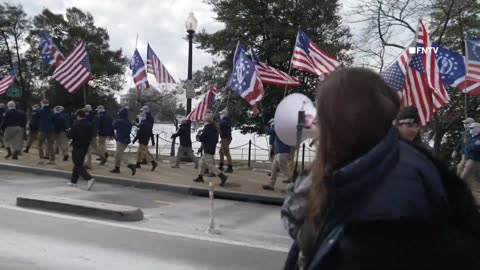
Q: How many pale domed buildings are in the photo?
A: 1